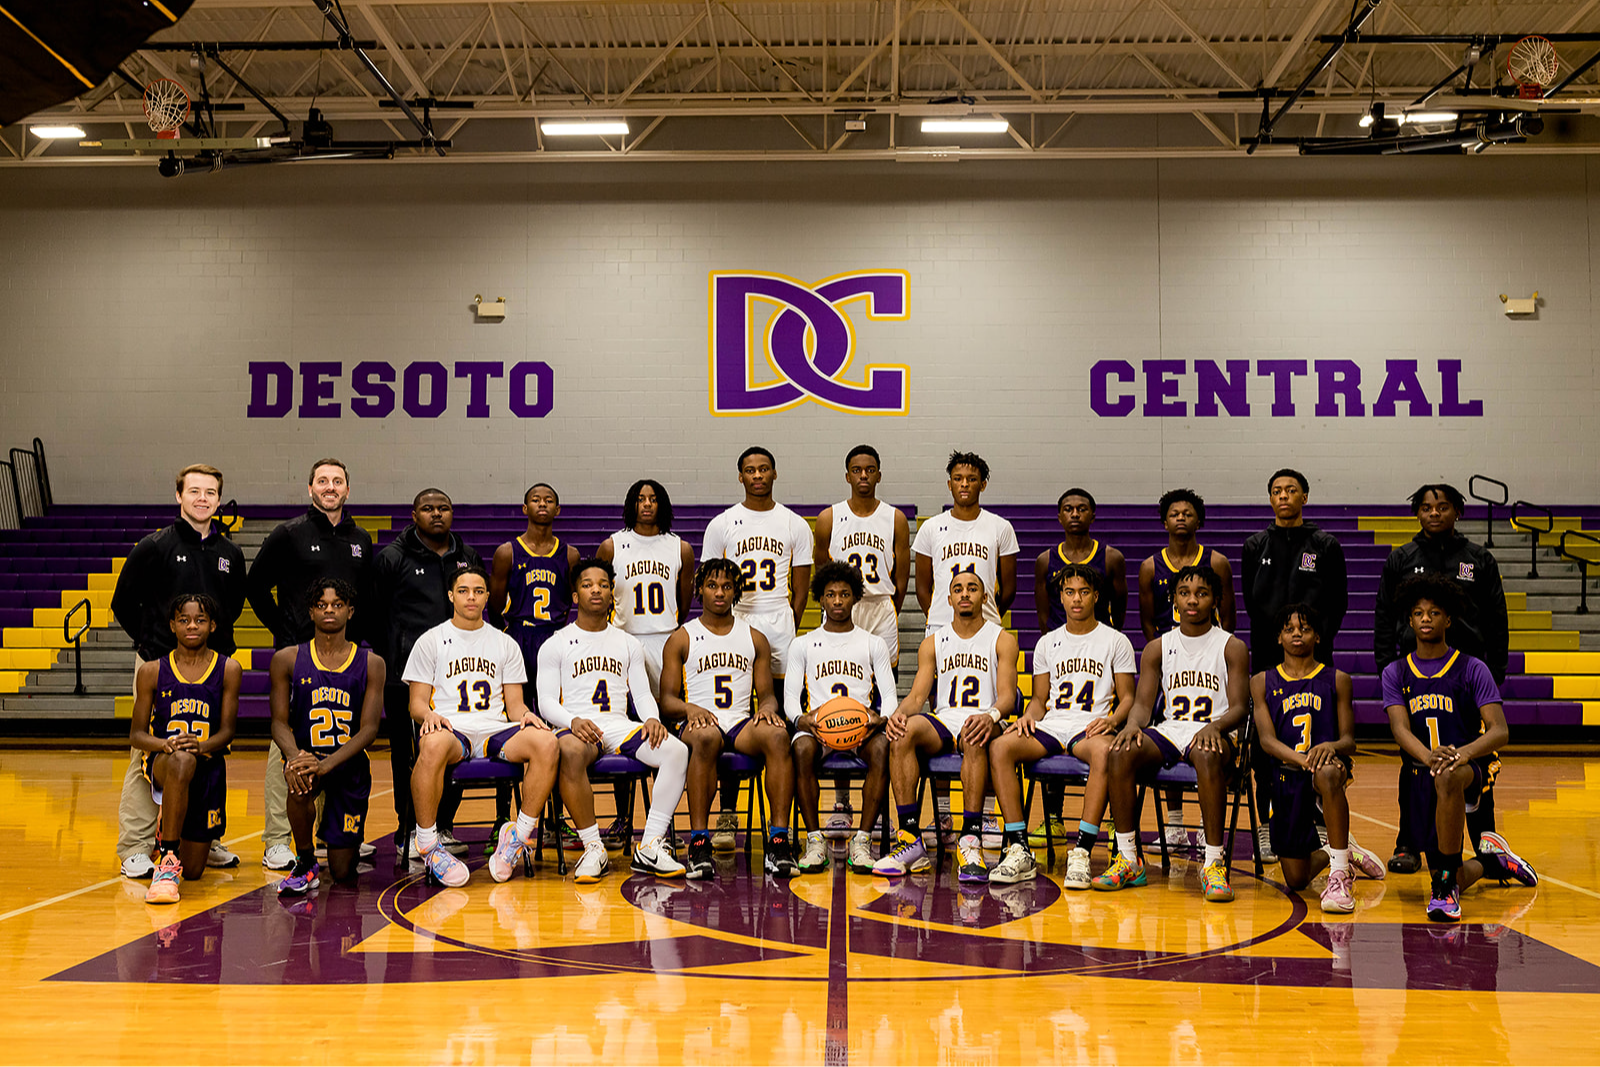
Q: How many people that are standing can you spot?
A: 12